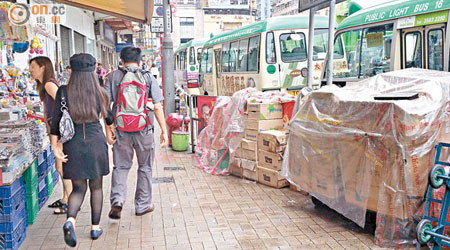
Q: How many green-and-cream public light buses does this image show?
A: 3